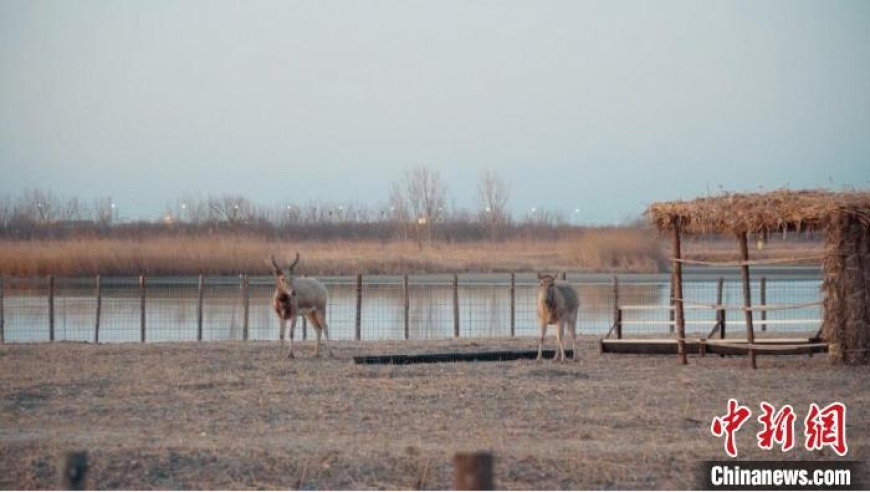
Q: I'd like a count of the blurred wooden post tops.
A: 2